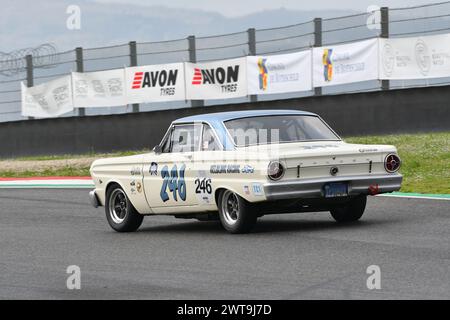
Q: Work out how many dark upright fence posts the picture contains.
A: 7